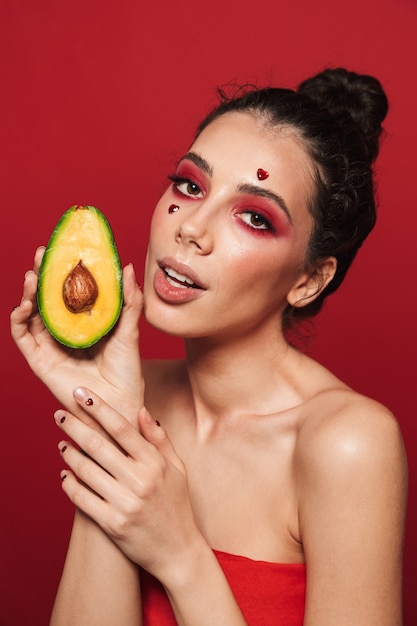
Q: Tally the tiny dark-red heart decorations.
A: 7